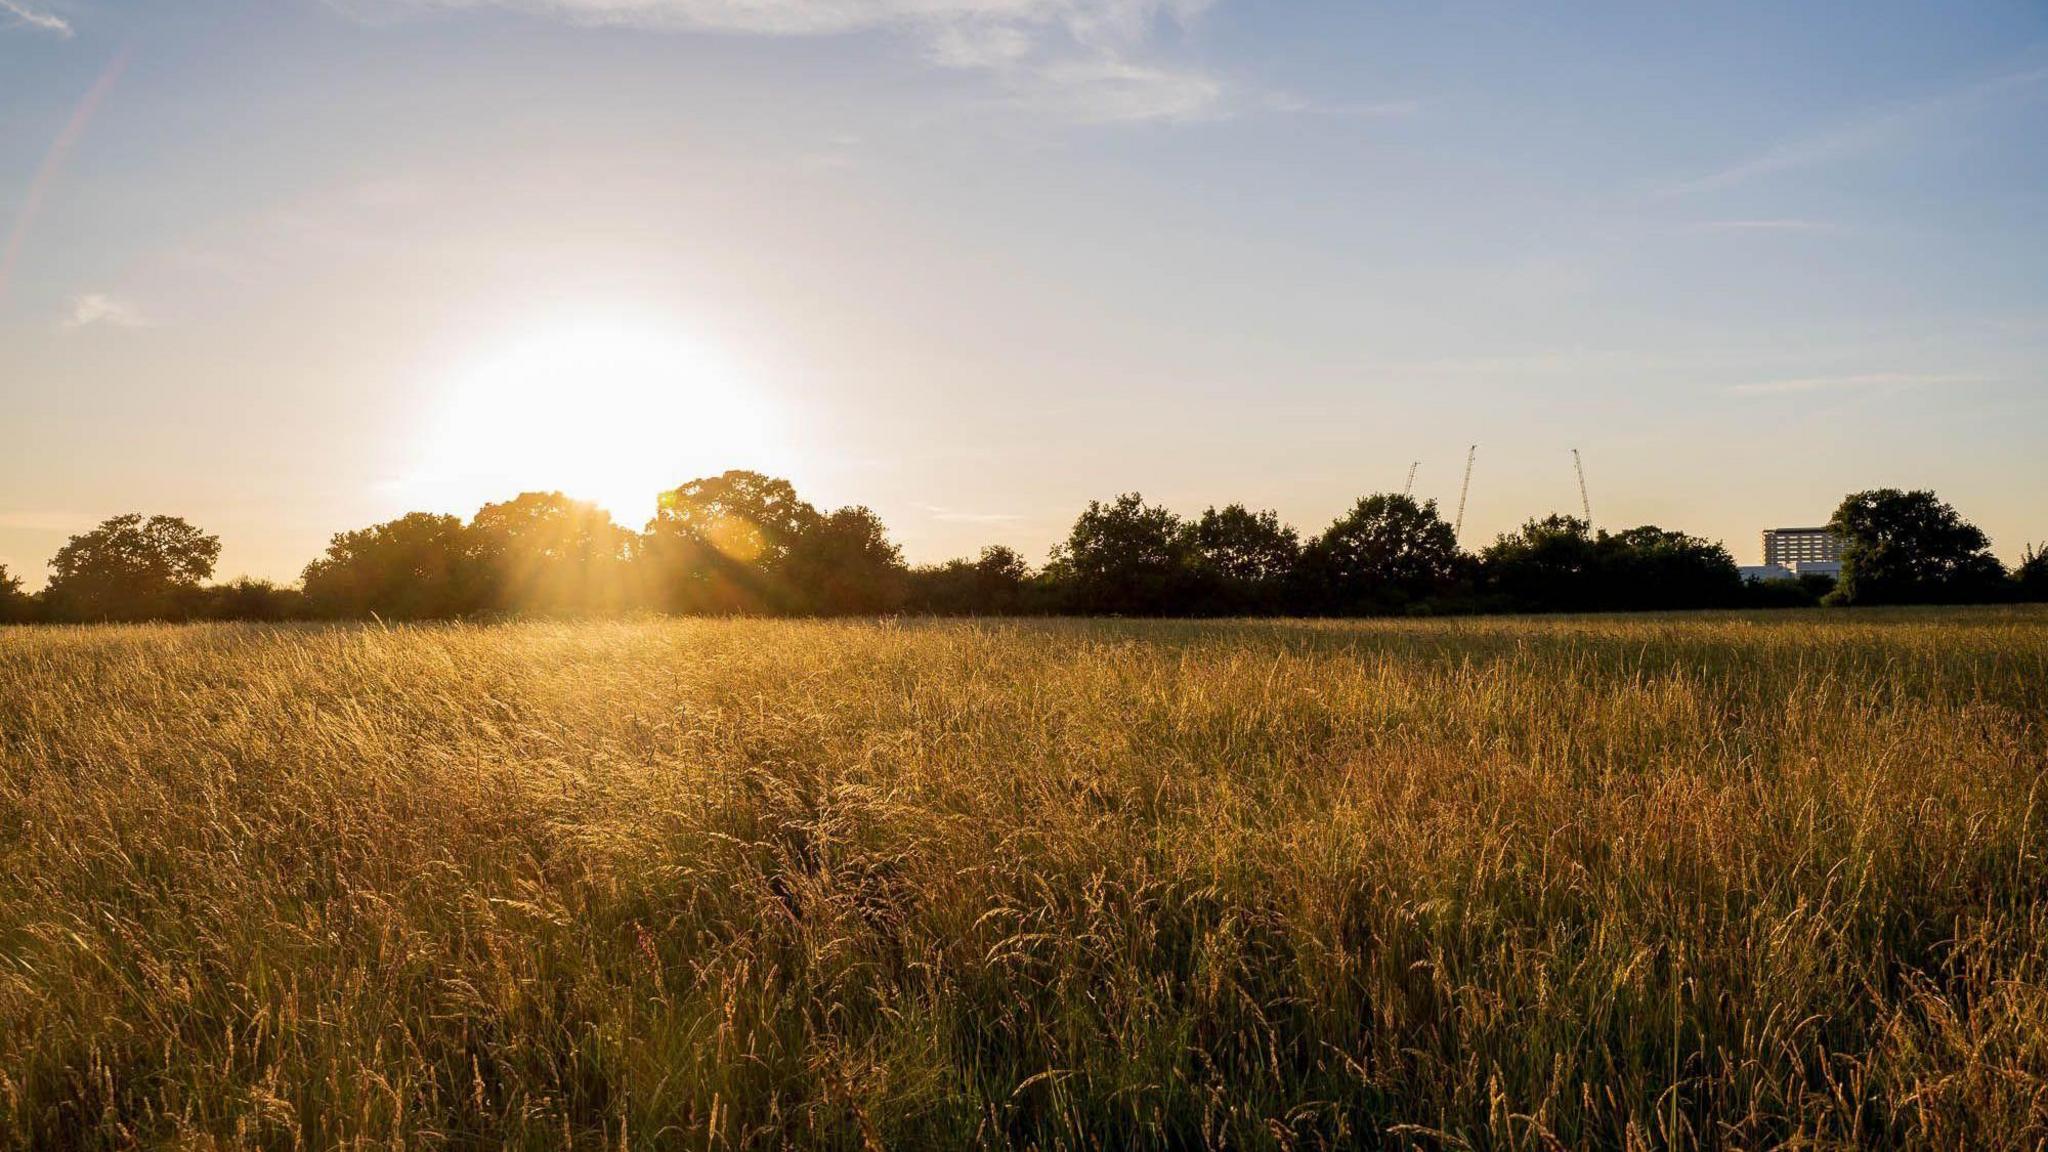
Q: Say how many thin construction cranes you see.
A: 3